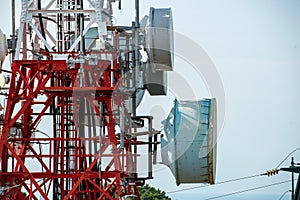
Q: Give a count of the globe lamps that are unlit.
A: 0